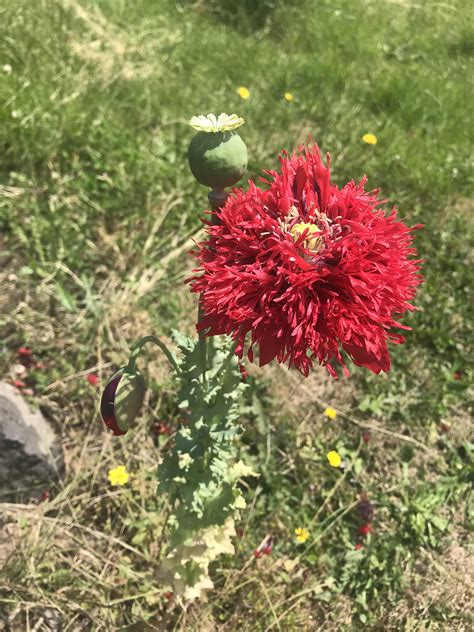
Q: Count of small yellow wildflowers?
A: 7